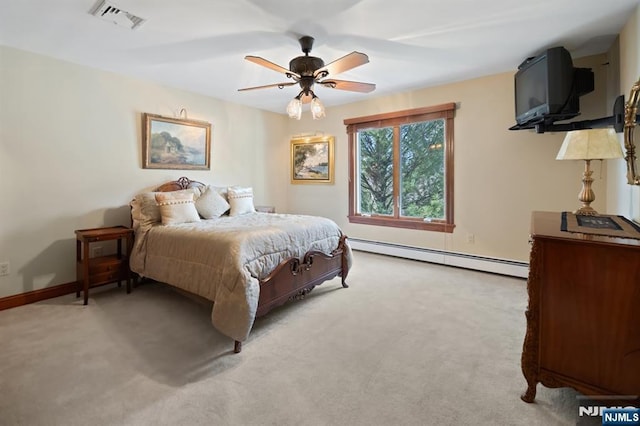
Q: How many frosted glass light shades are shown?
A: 2